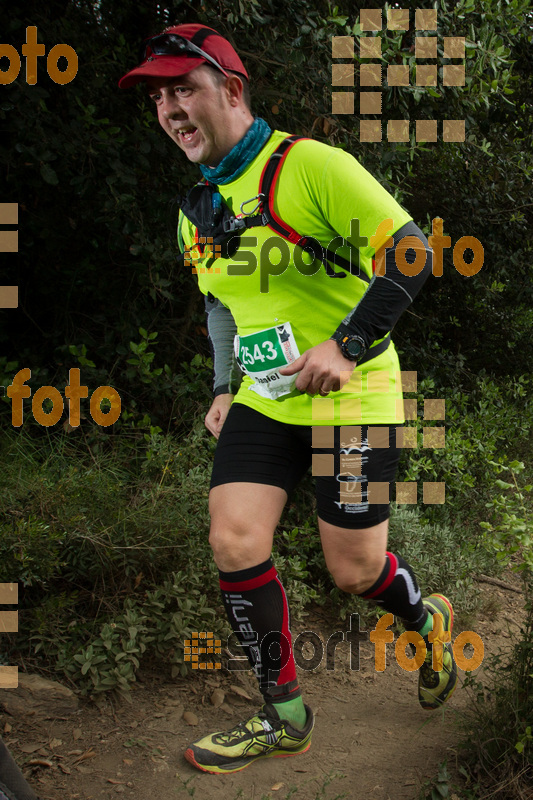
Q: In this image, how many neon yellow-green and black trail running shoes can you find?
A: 2